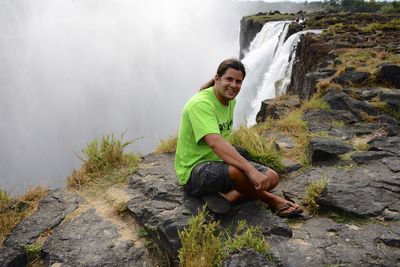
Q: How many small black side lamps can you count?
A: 0